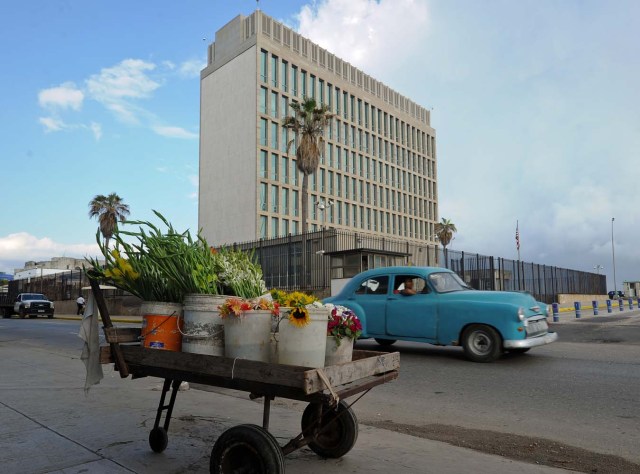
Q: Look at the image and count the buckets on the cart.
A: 5